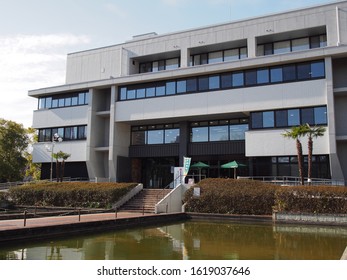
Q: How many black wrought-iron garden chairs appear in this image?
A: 0